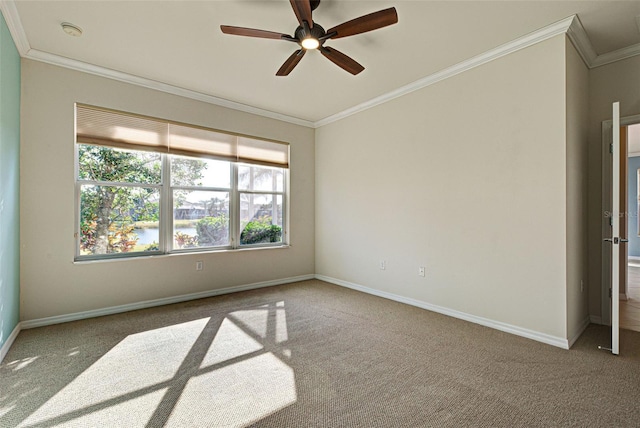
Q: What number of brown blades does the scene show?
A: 5